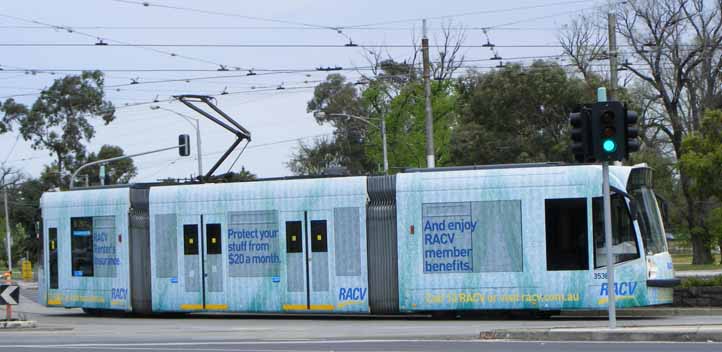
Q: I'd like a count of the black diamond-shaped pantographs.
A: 1